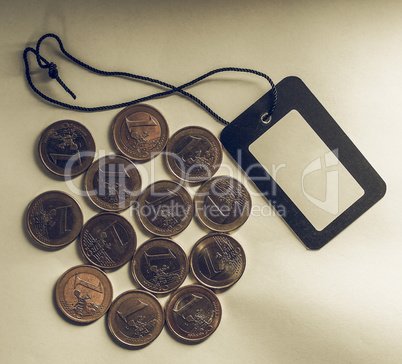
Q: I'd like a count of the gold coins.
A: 13